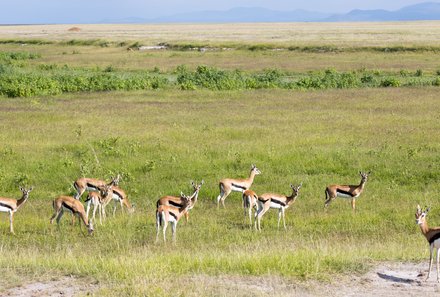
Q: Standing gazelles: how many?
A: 12